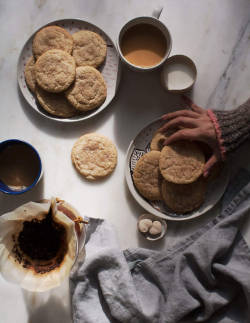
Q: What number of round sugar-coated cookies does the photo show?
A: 11